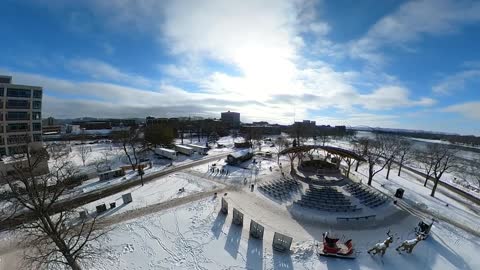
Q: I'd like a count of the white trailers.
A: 3